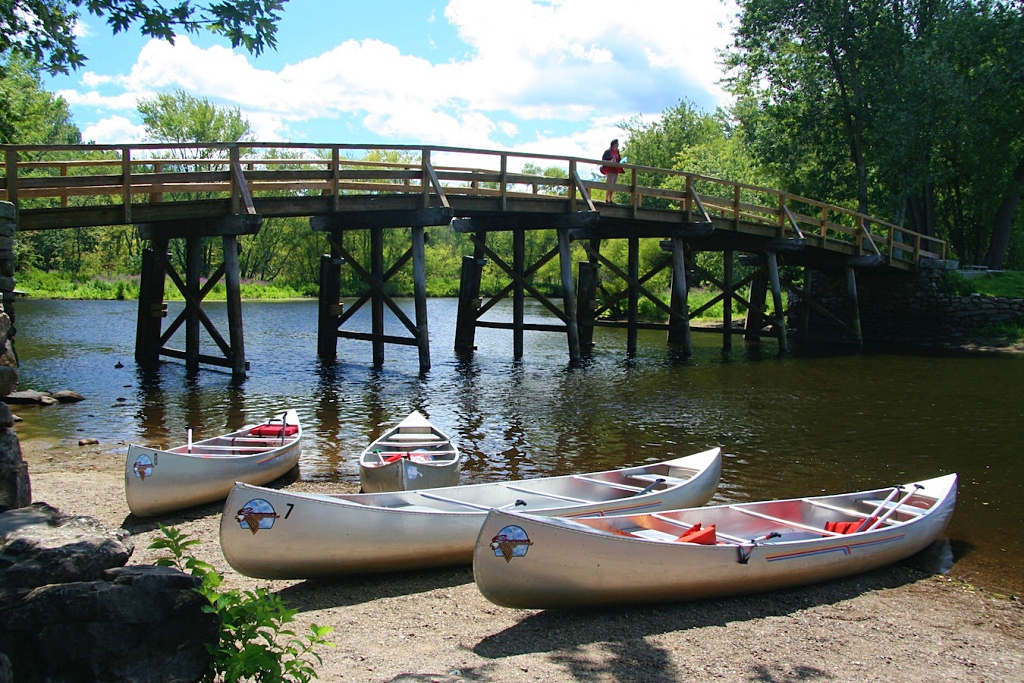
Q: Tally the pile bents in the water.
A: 6